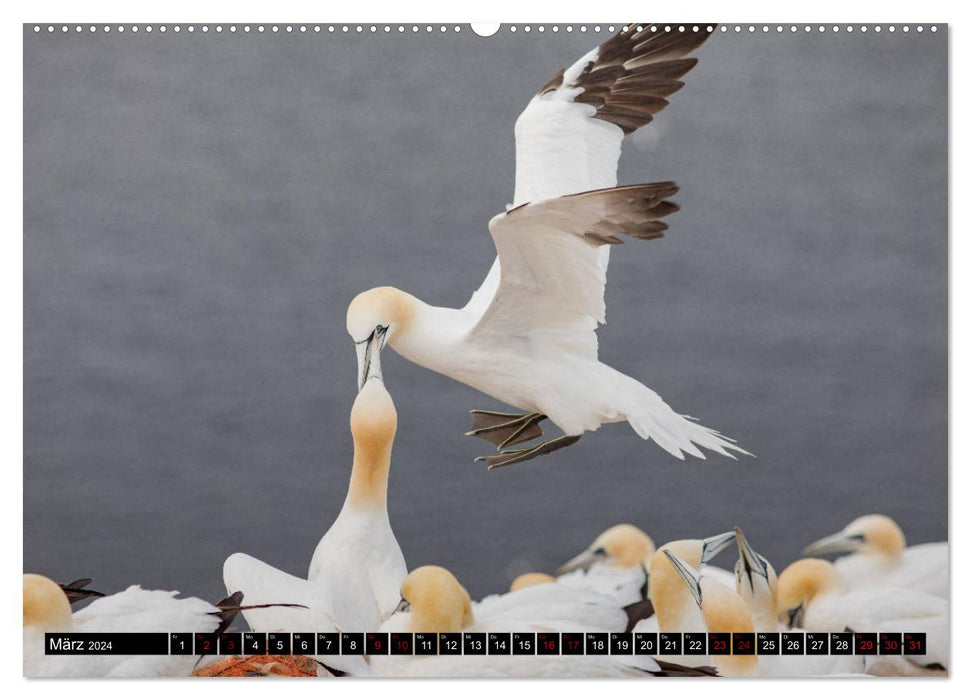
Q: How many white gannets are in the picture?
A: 11